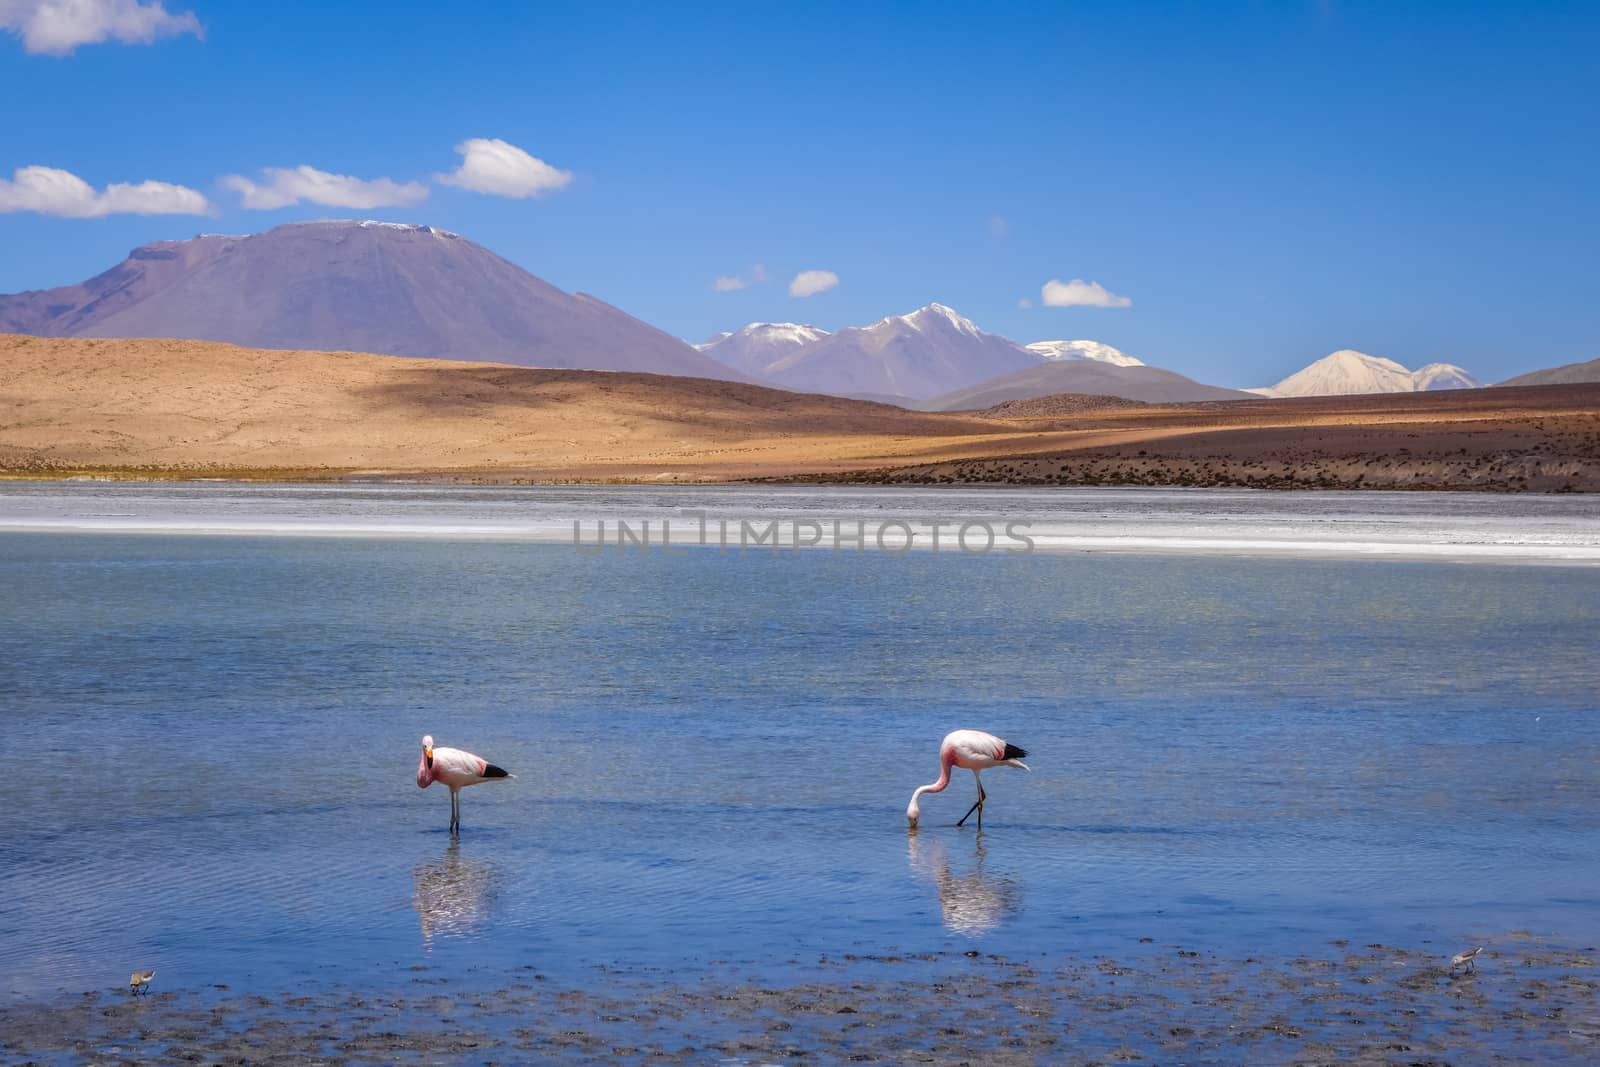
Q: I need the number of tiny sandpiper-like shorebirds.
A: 2